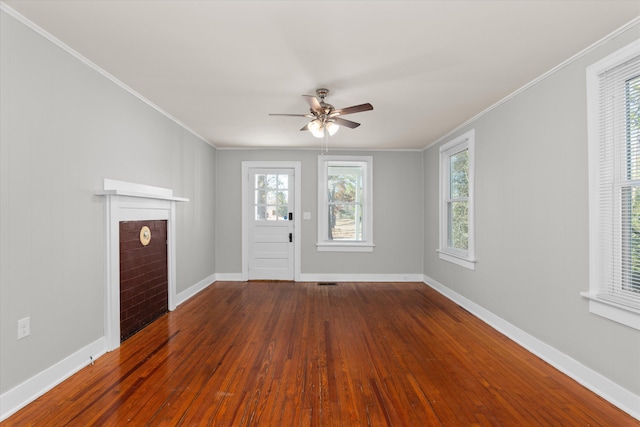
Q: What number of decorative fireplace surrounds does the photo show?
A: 1